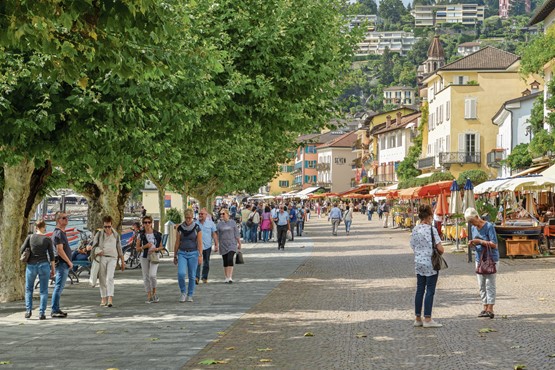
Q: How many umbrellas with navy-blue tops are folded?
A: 2